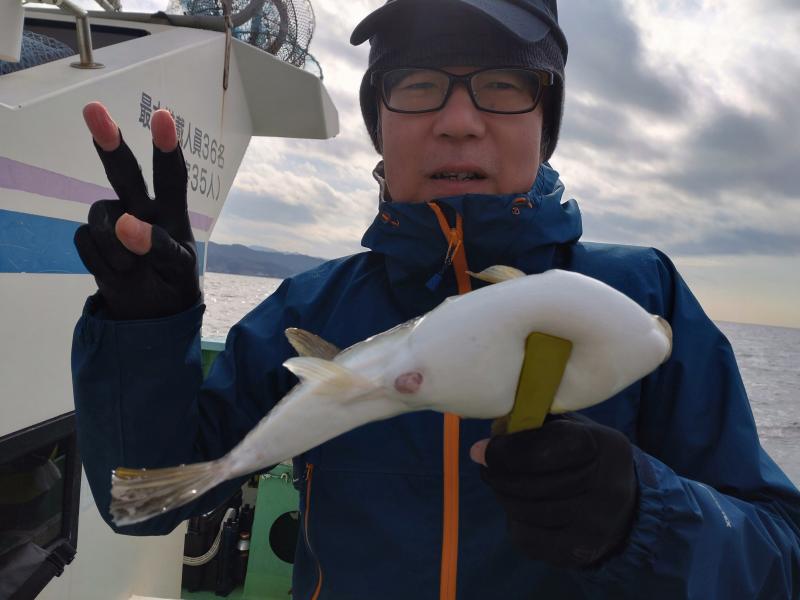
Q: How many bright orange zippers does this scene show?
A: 2